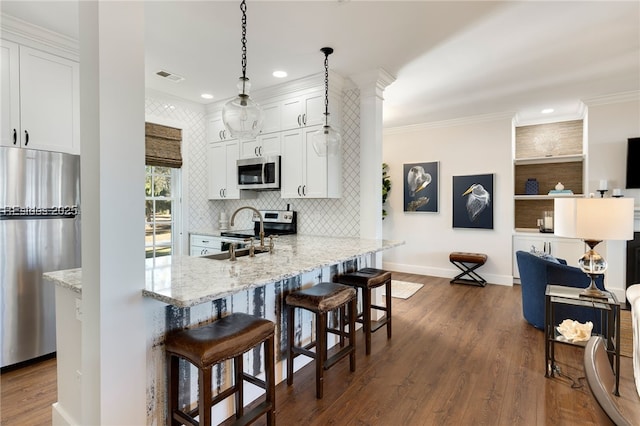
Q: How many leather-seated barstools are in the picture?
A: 3